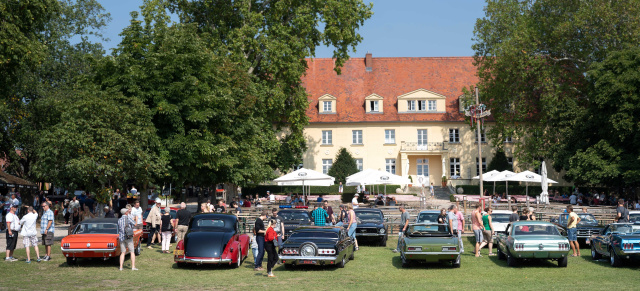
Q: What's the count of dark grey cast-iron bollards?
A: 0